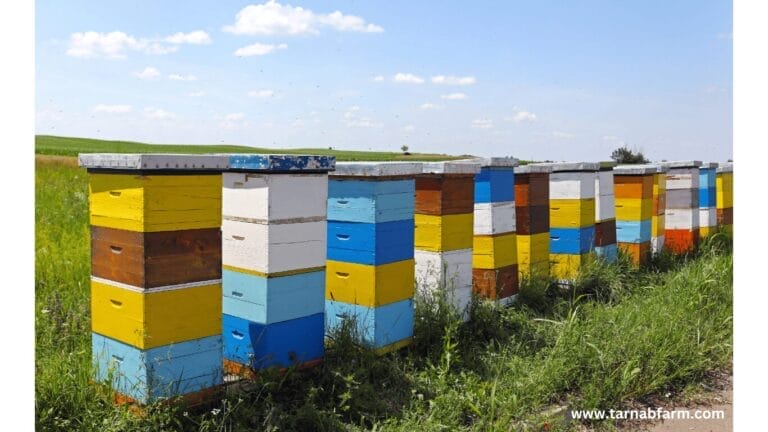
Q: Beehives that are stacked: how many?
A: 13